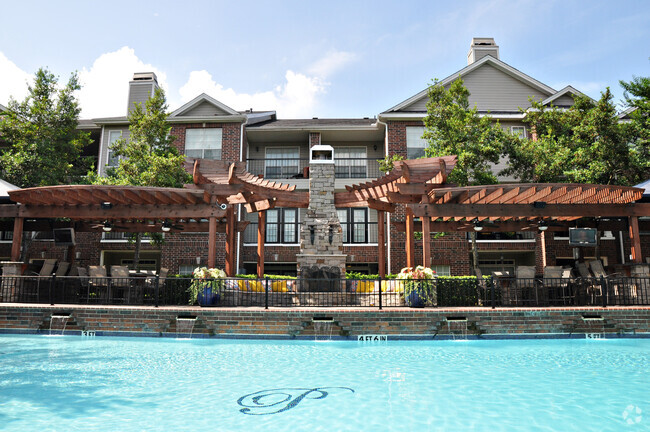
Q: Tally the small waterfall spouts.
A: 5